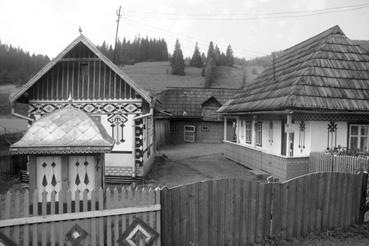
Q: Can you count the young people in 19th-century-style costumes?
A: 0